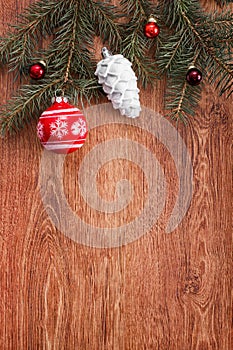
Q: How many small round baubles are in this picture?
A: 3